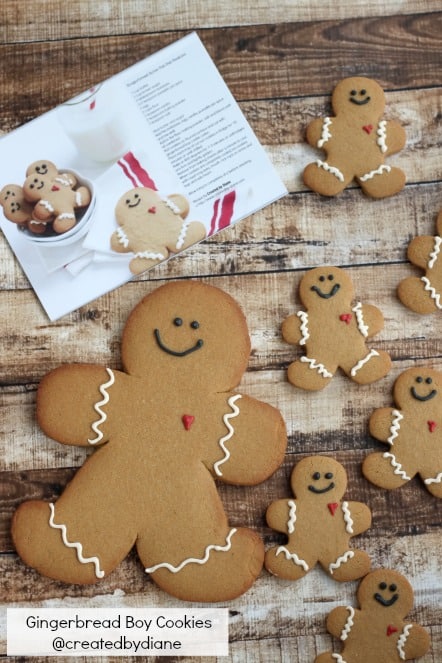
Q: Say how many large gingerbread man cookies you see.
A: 1